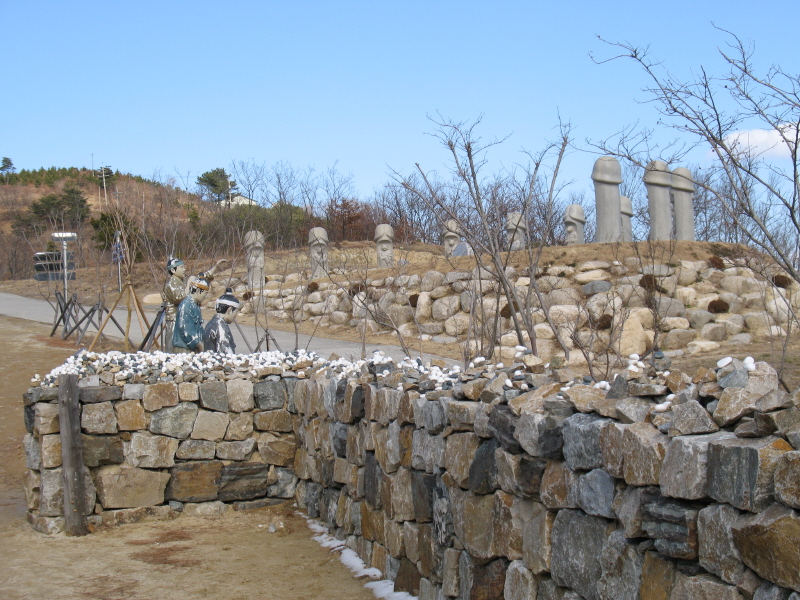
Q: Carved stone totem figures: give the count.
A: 10